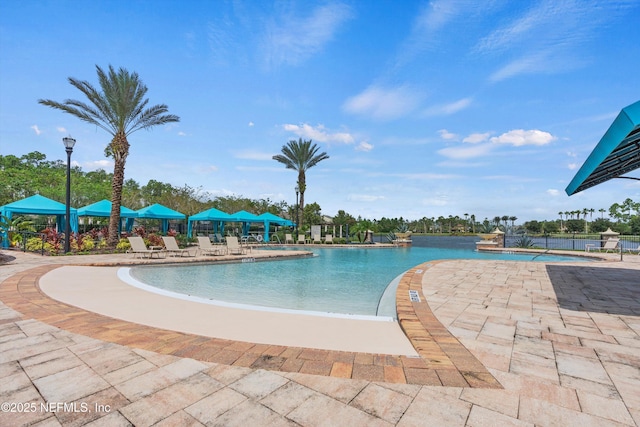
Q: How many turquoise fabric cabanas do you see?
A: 6